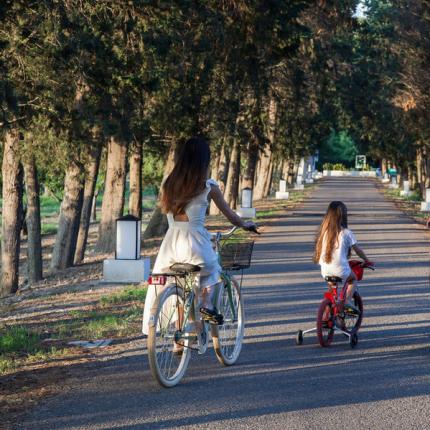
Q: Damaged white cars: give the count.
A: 0